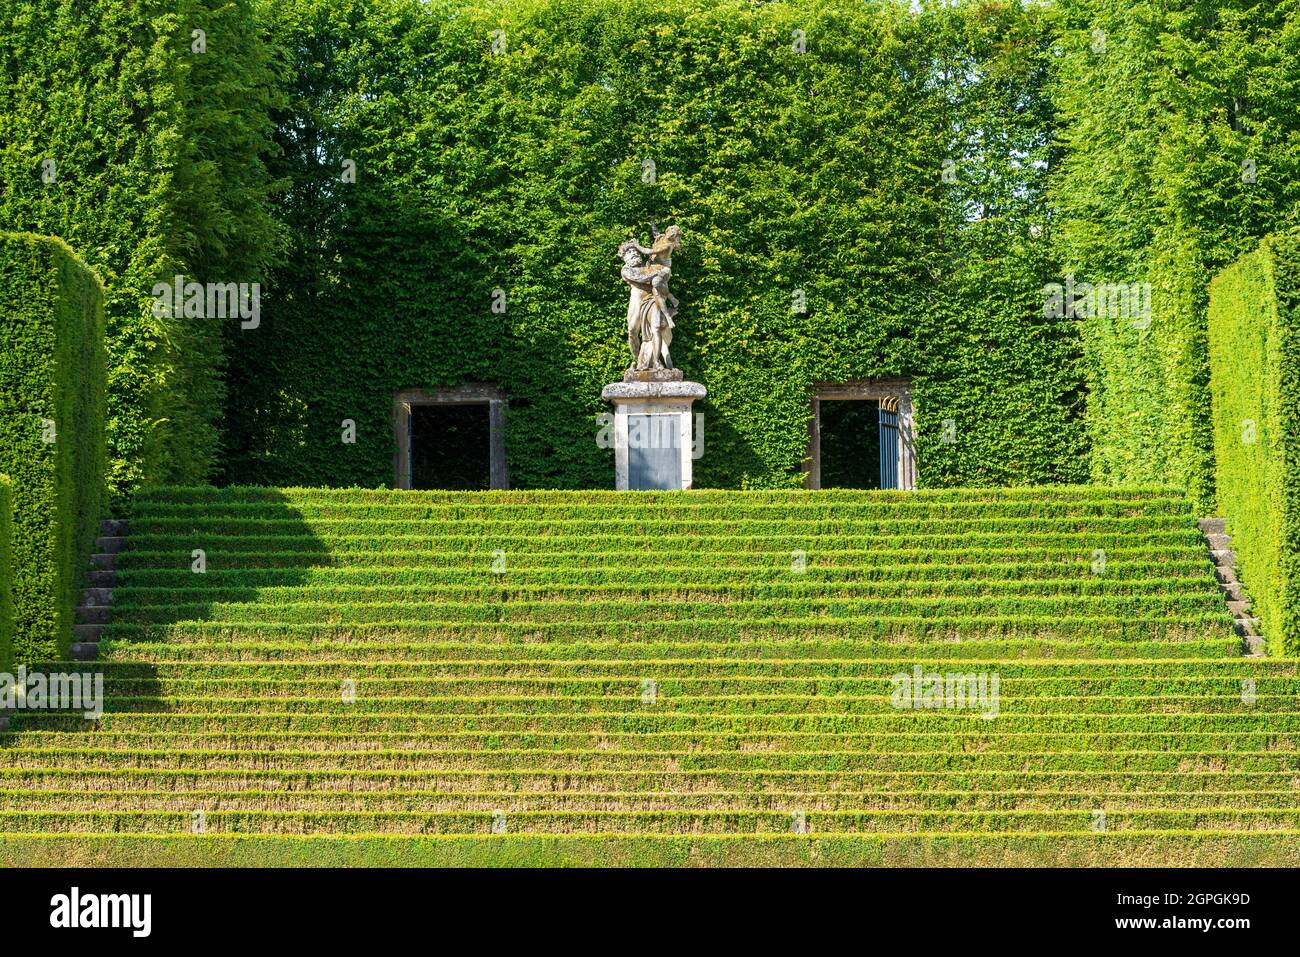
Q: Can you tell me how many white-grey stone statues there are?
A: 1